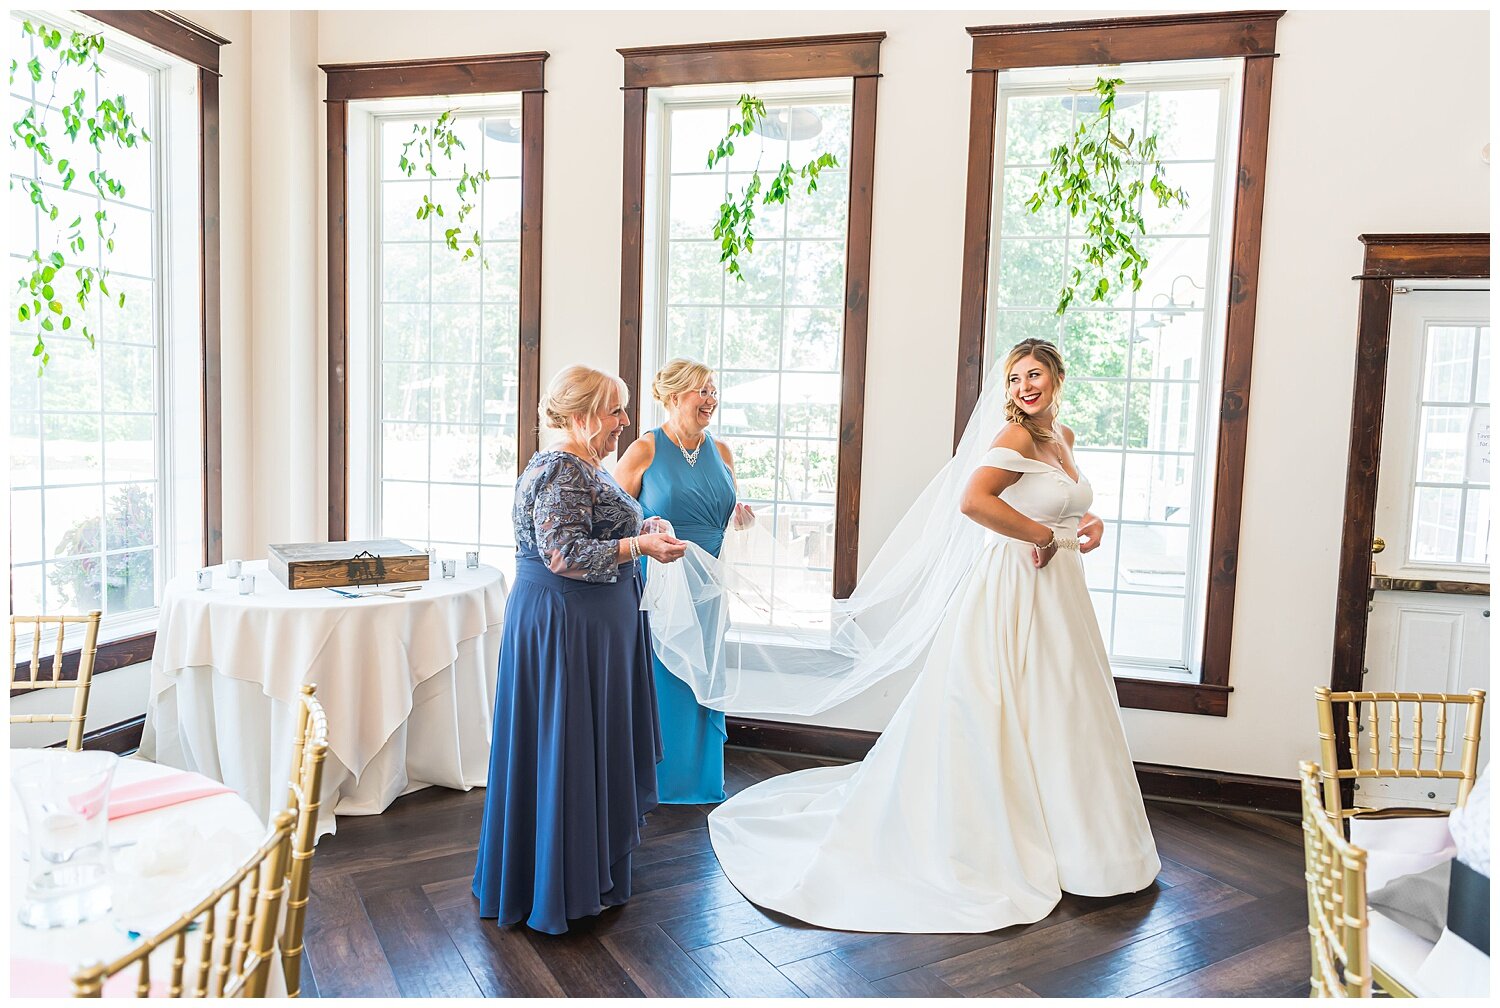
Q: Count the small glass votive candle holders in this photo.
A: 6